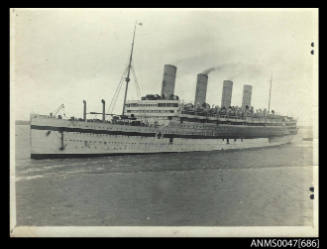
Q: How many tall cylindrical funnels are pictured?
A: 4